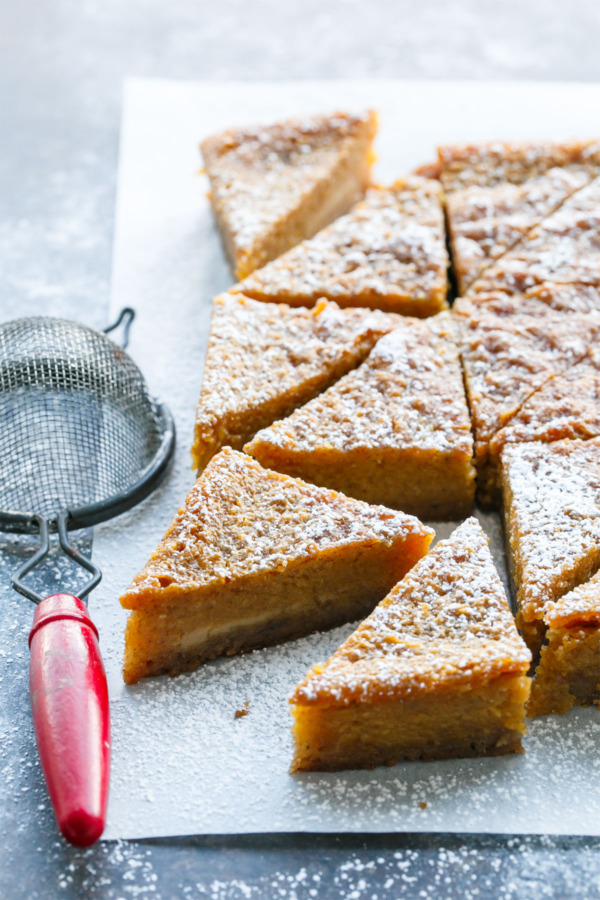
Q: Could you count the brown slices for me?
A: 12